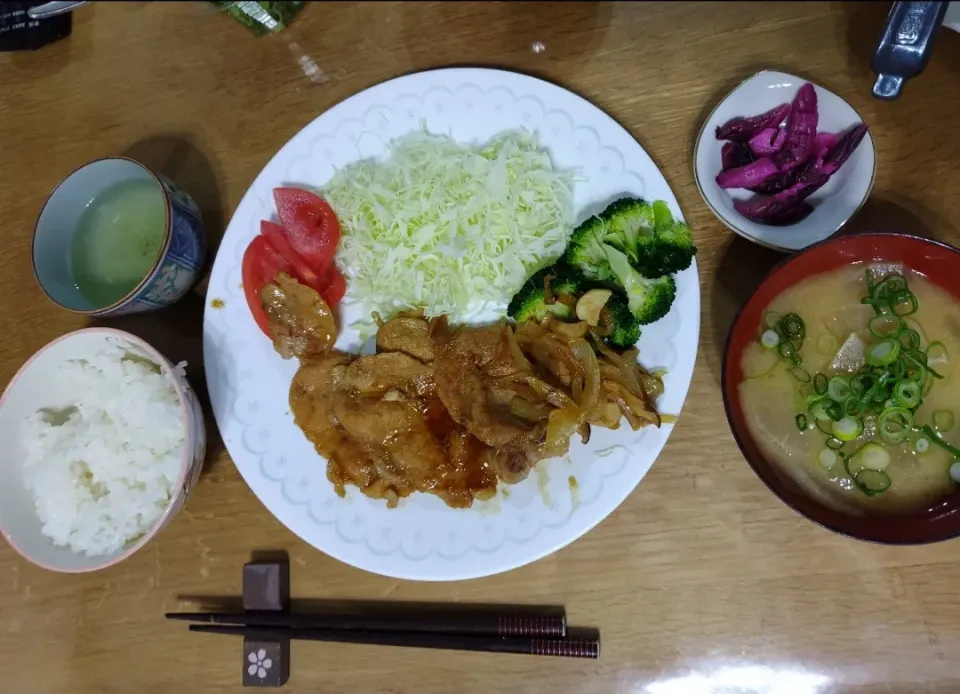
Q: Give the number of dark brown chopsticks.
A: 2